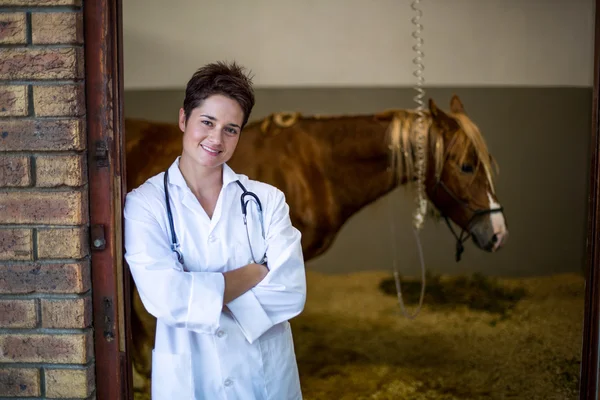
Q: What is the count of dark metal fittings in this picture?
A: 3